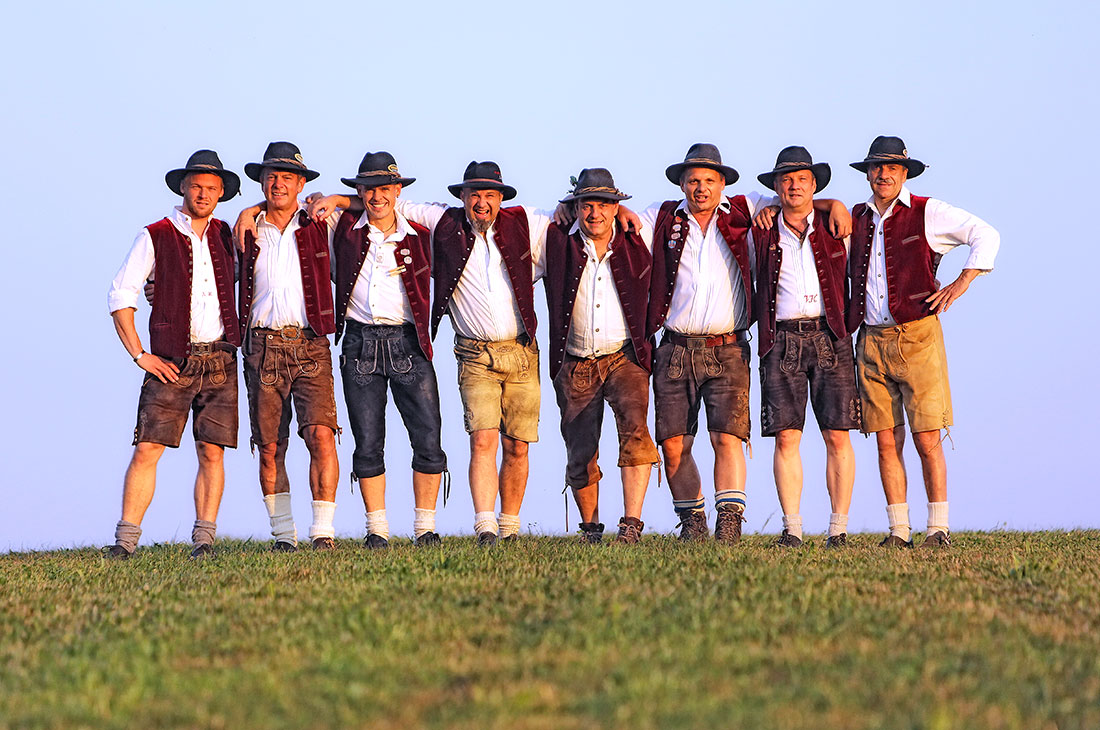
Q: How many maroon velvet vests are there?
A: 8